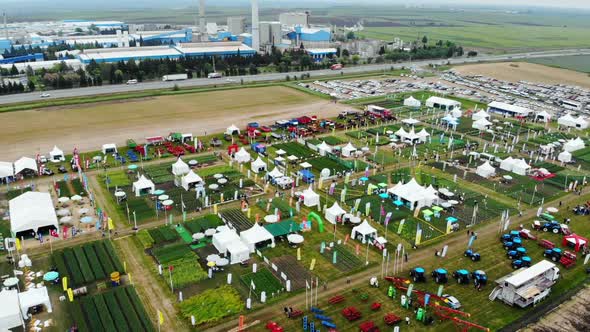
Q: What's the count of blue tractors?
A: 11